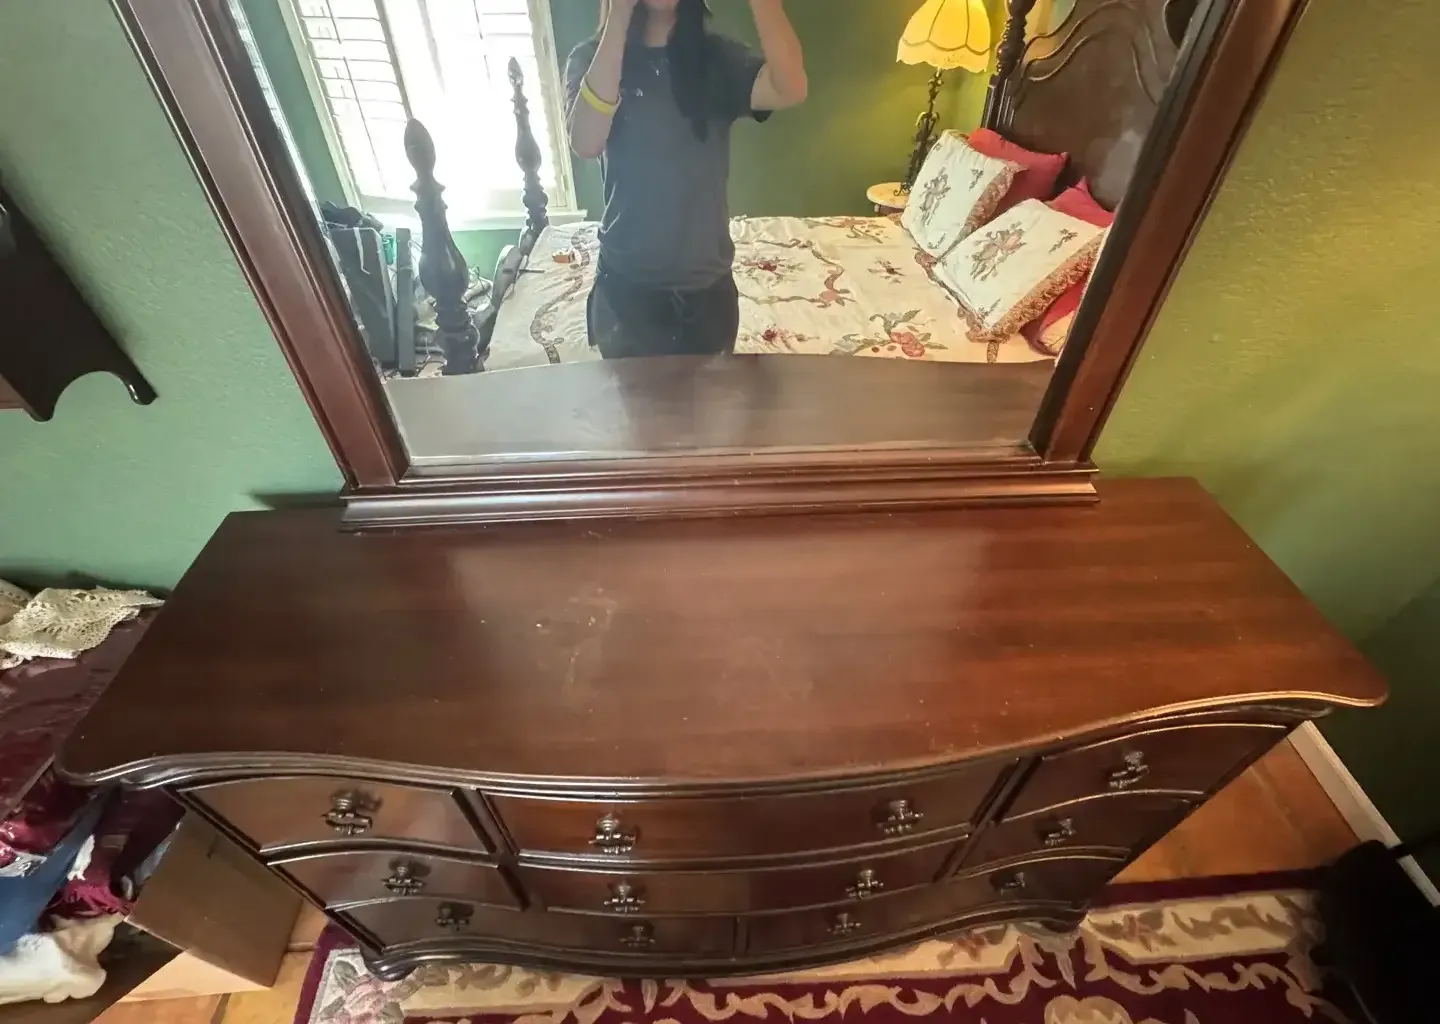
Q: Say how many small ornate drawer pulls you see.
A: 12